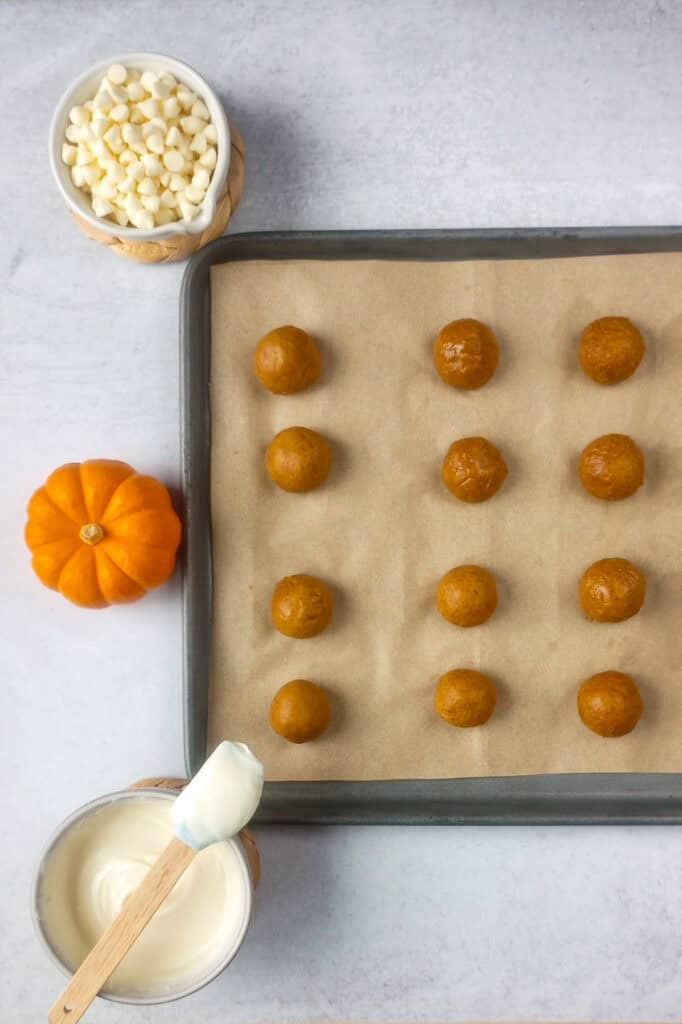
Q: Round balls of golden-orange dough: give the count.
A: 12